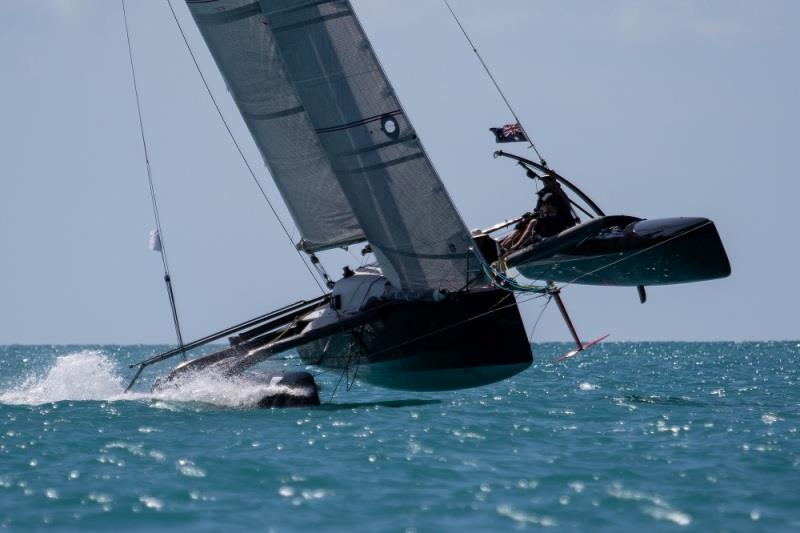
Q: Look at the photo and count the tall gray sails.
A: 2